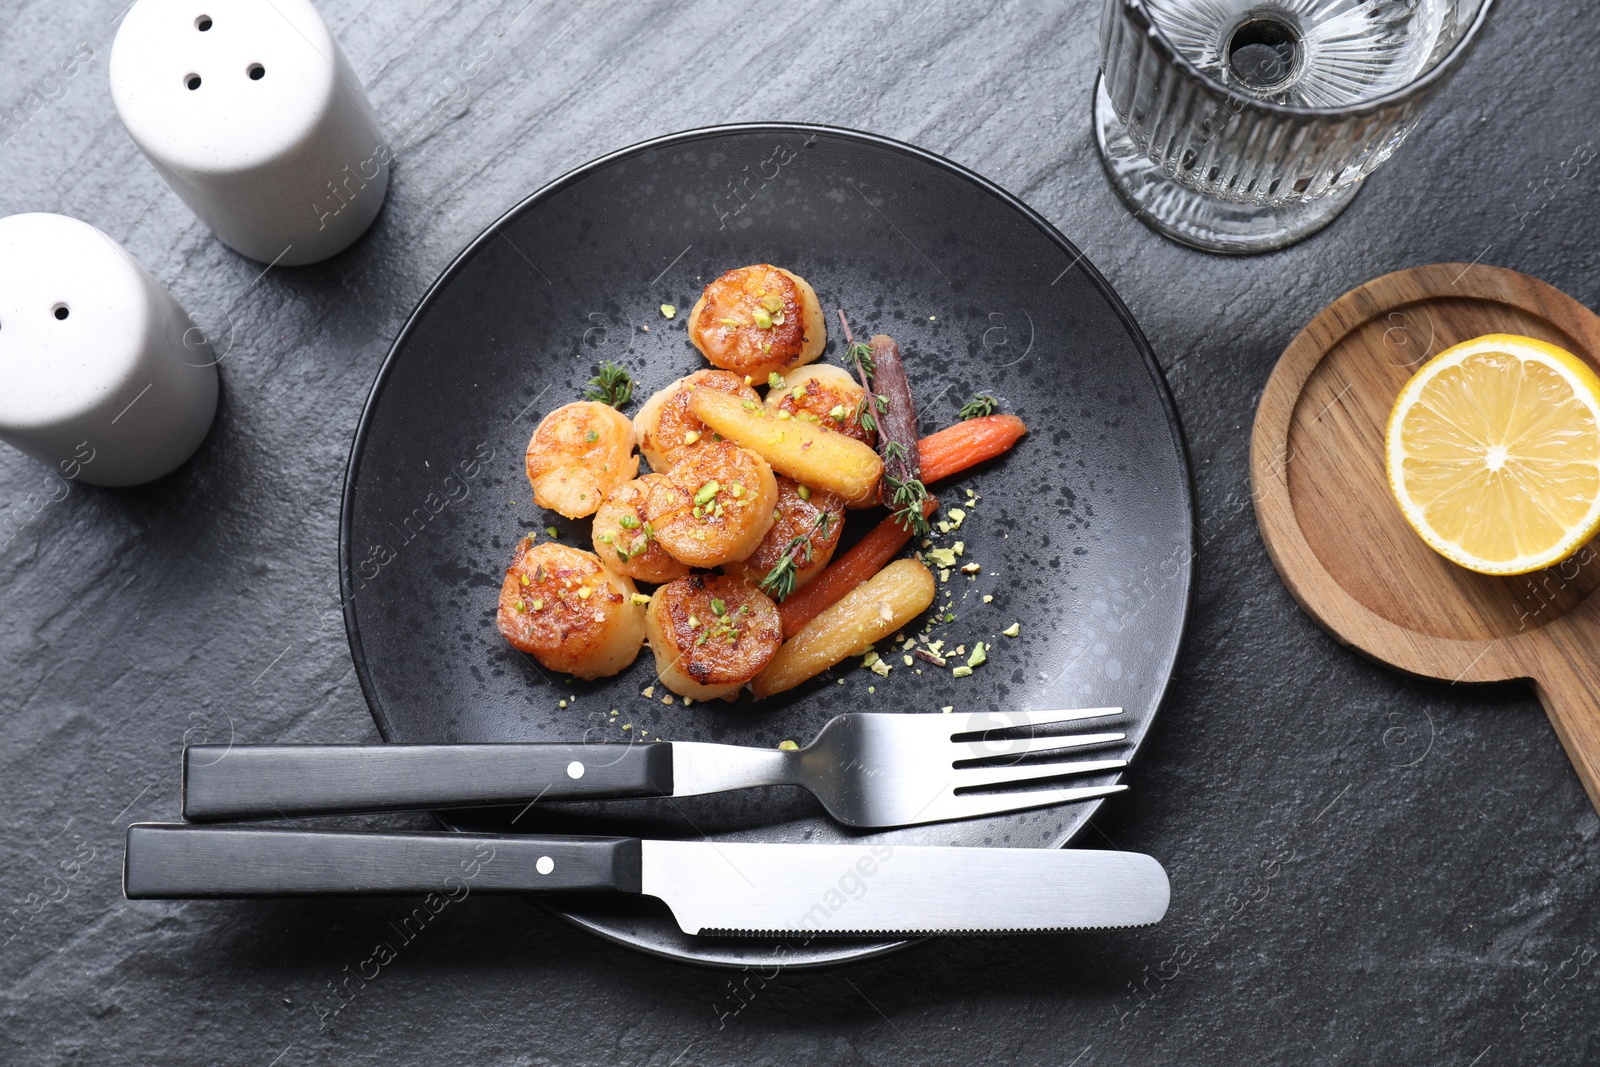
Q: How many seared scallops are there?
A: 9